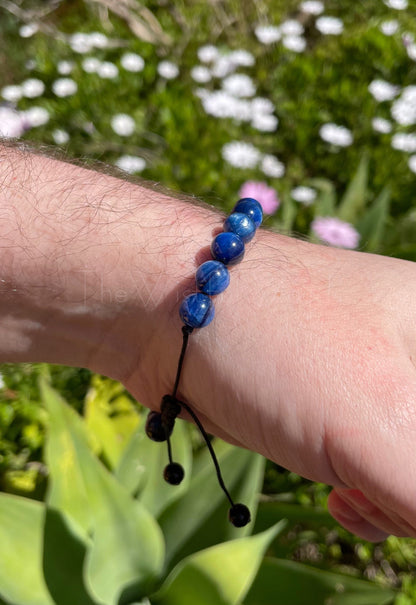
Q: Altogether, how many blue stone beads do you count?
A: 5